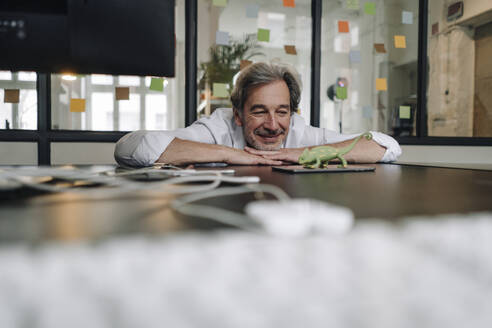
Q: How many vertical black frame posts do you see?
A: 4